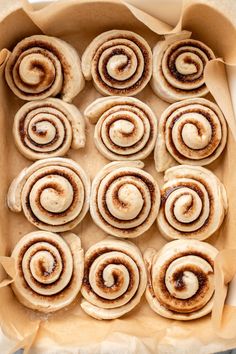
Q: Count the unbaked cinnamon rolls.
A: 12